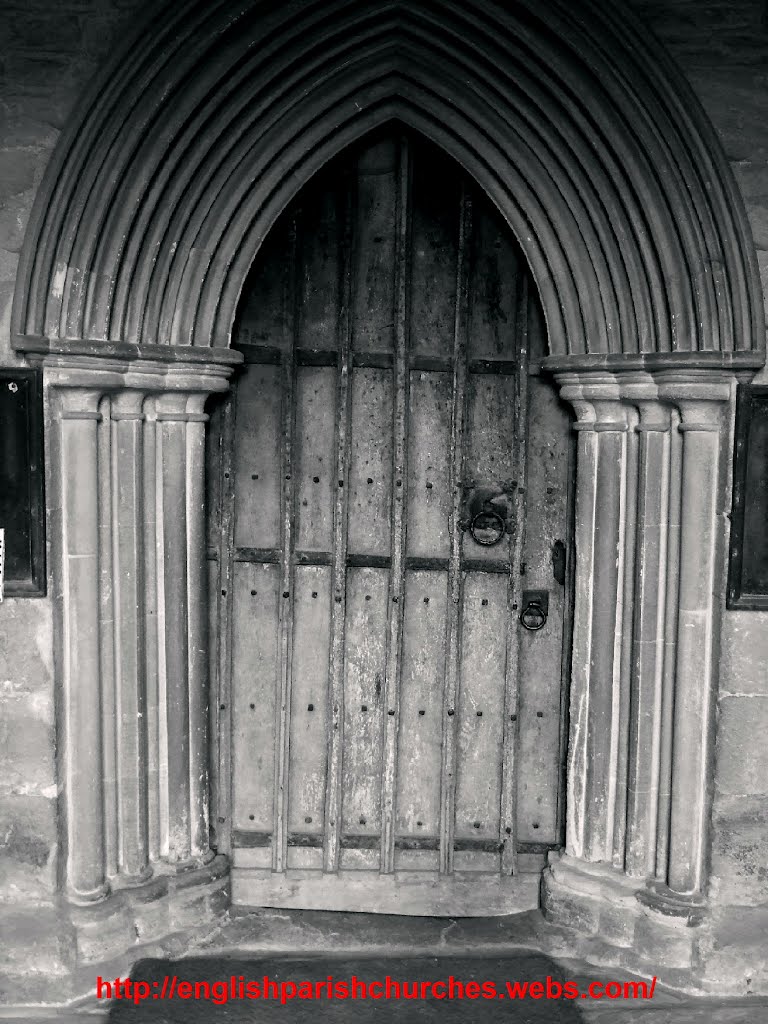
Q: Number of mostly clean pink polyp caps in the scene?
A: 0